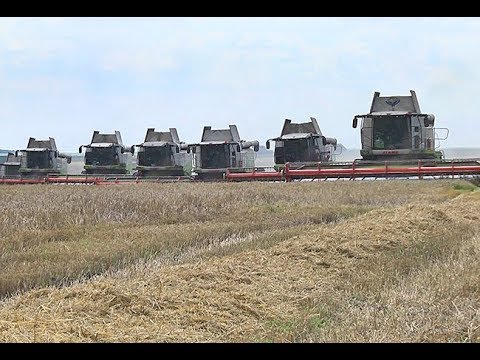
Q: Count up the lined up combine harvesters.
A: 7